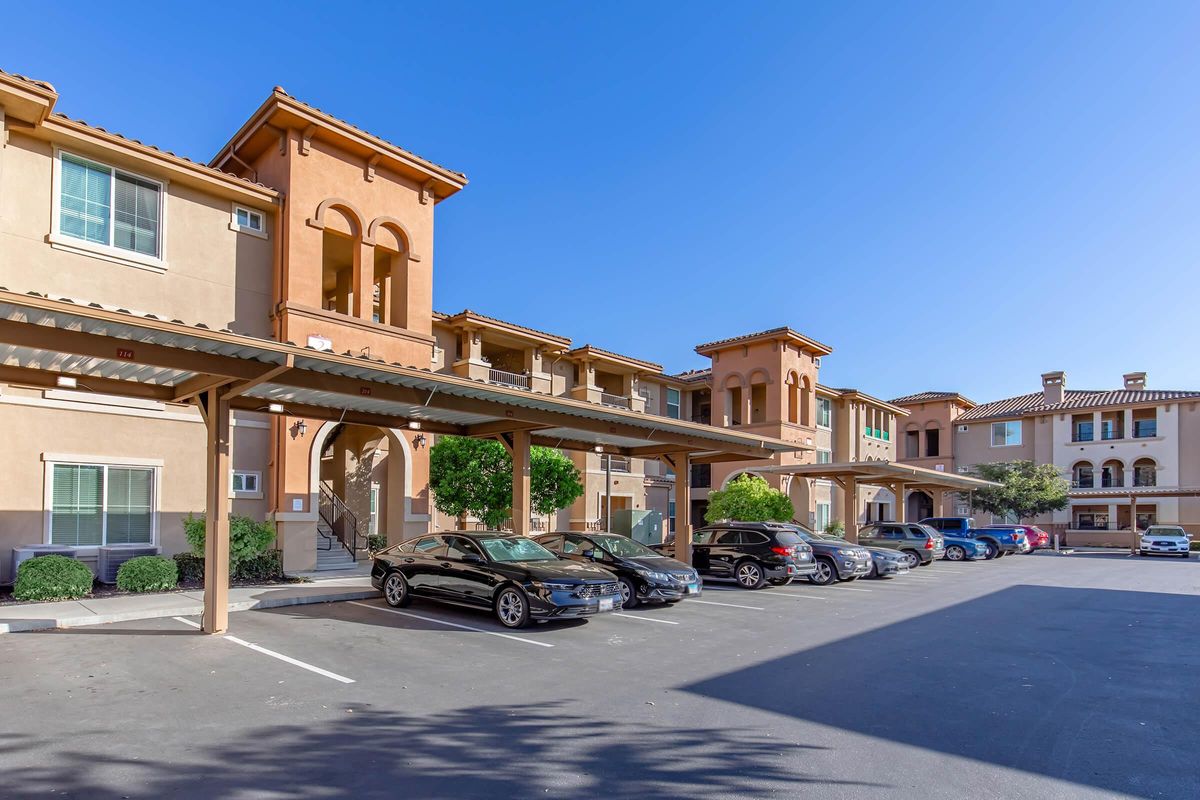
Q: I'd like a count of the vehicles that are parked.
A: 10